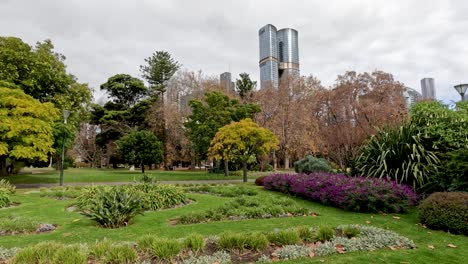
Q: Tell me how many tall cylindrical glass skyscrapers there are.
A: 2